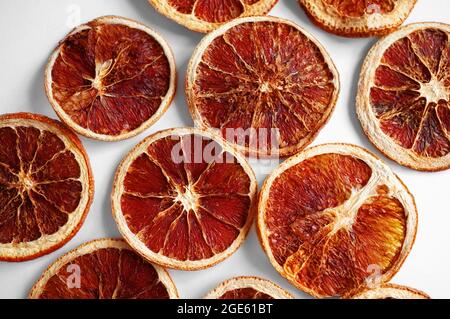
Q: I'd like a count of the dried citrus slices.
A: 11